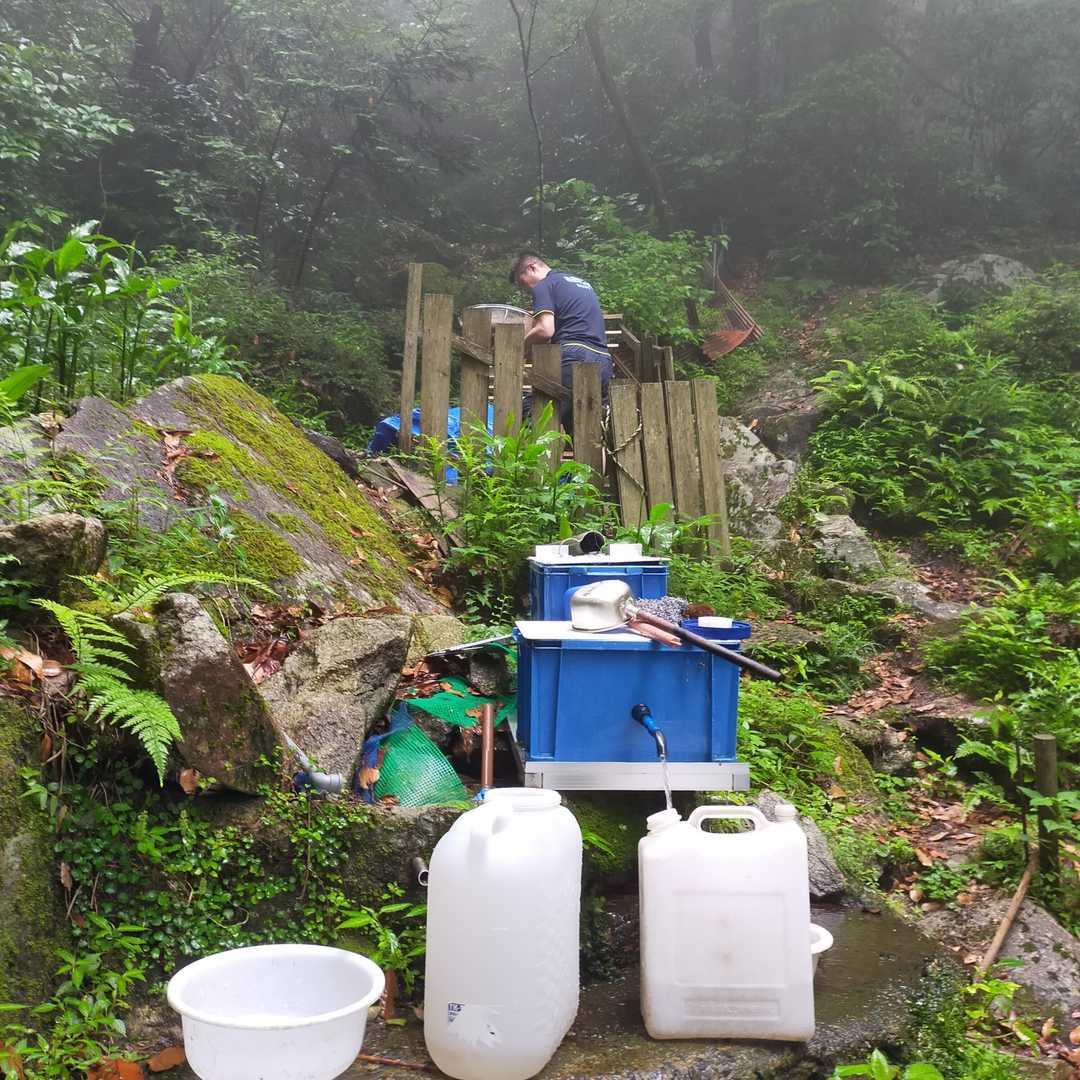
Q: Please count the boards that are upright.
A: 10